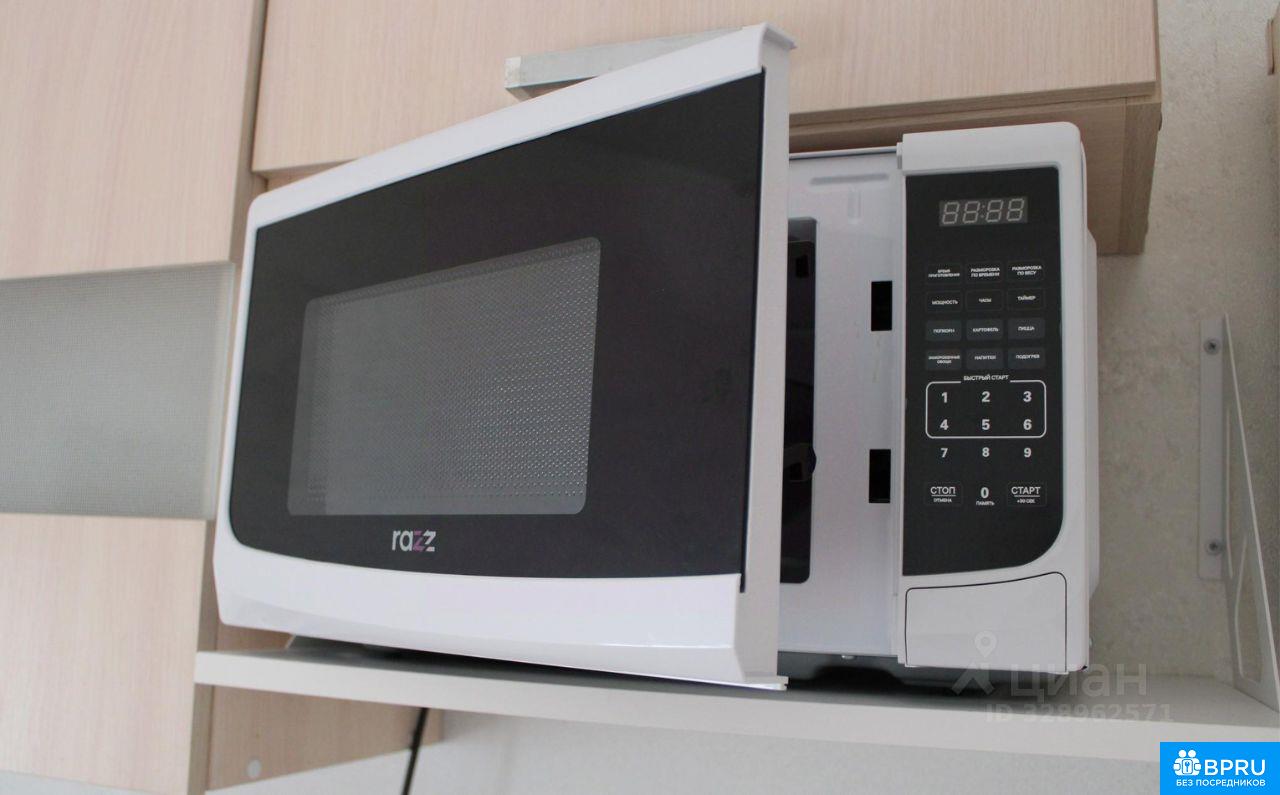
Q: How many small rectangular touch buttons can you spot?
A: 12